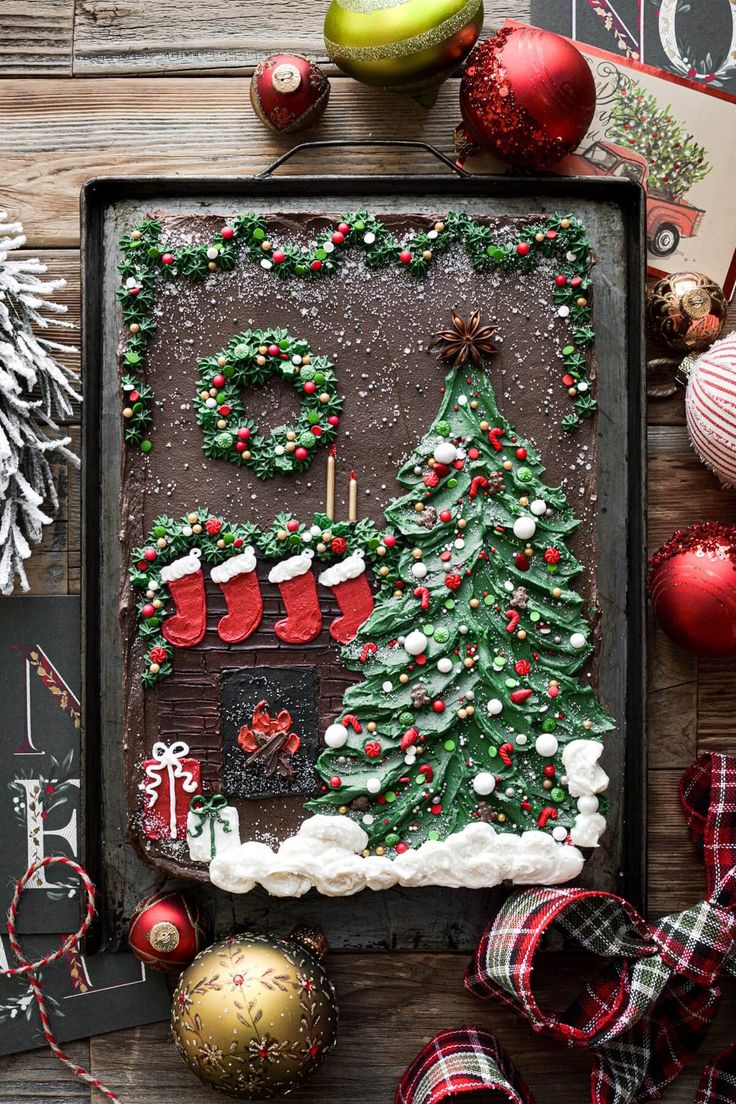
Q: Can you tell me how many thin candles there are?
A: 2